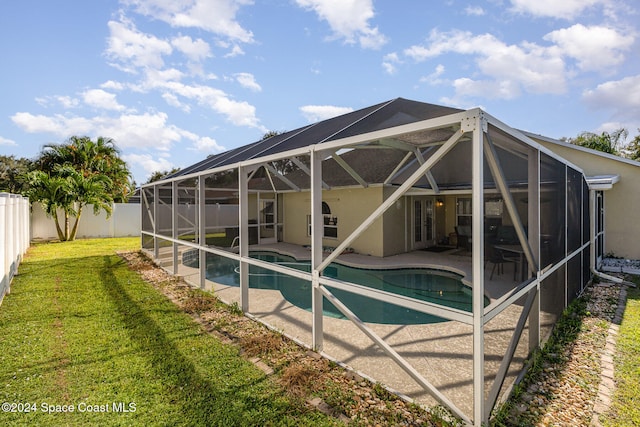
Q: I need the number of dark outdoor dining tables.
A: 1